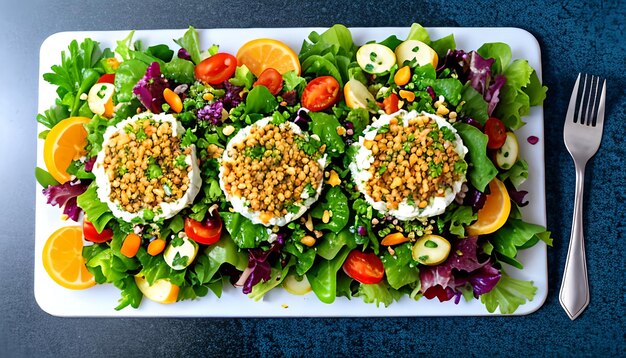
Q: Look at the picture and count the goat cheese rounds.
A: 3